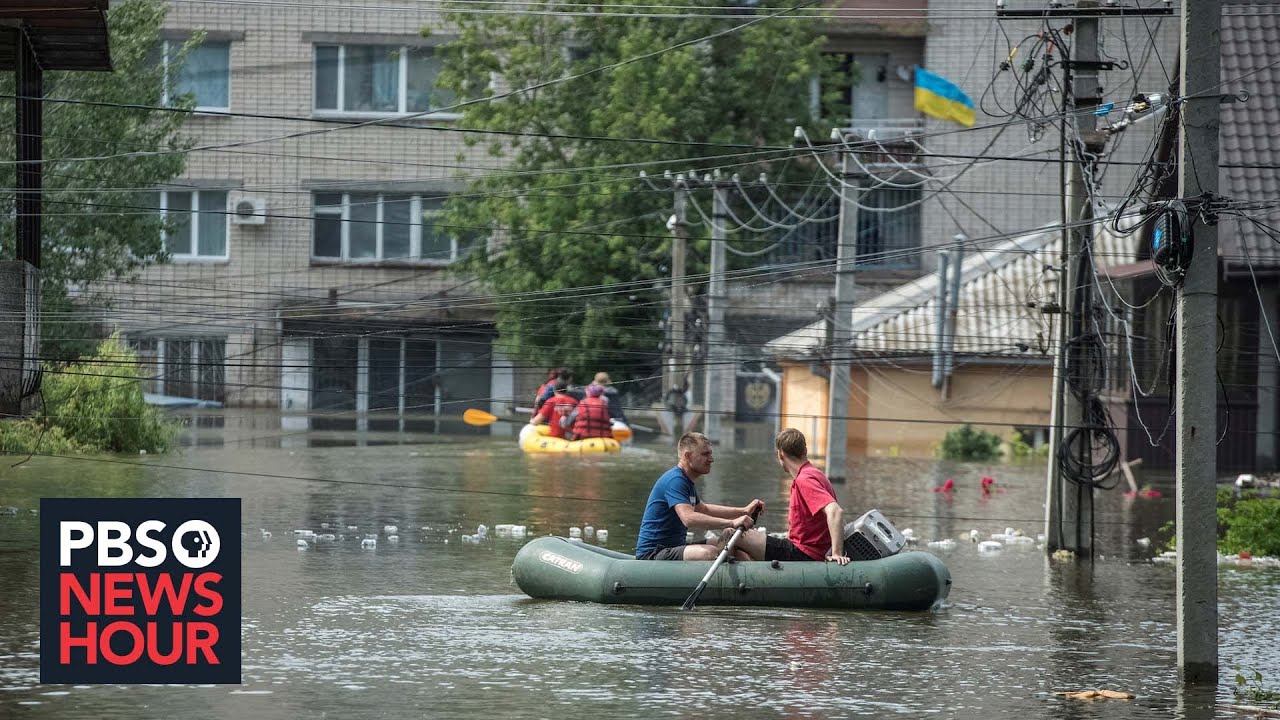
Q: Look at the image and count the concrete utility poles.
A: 5